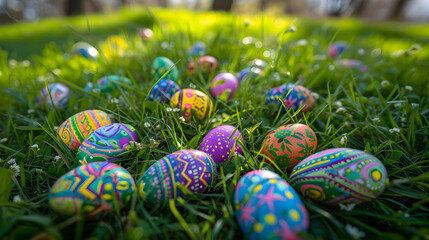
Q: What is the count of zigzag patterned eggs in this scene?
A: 2